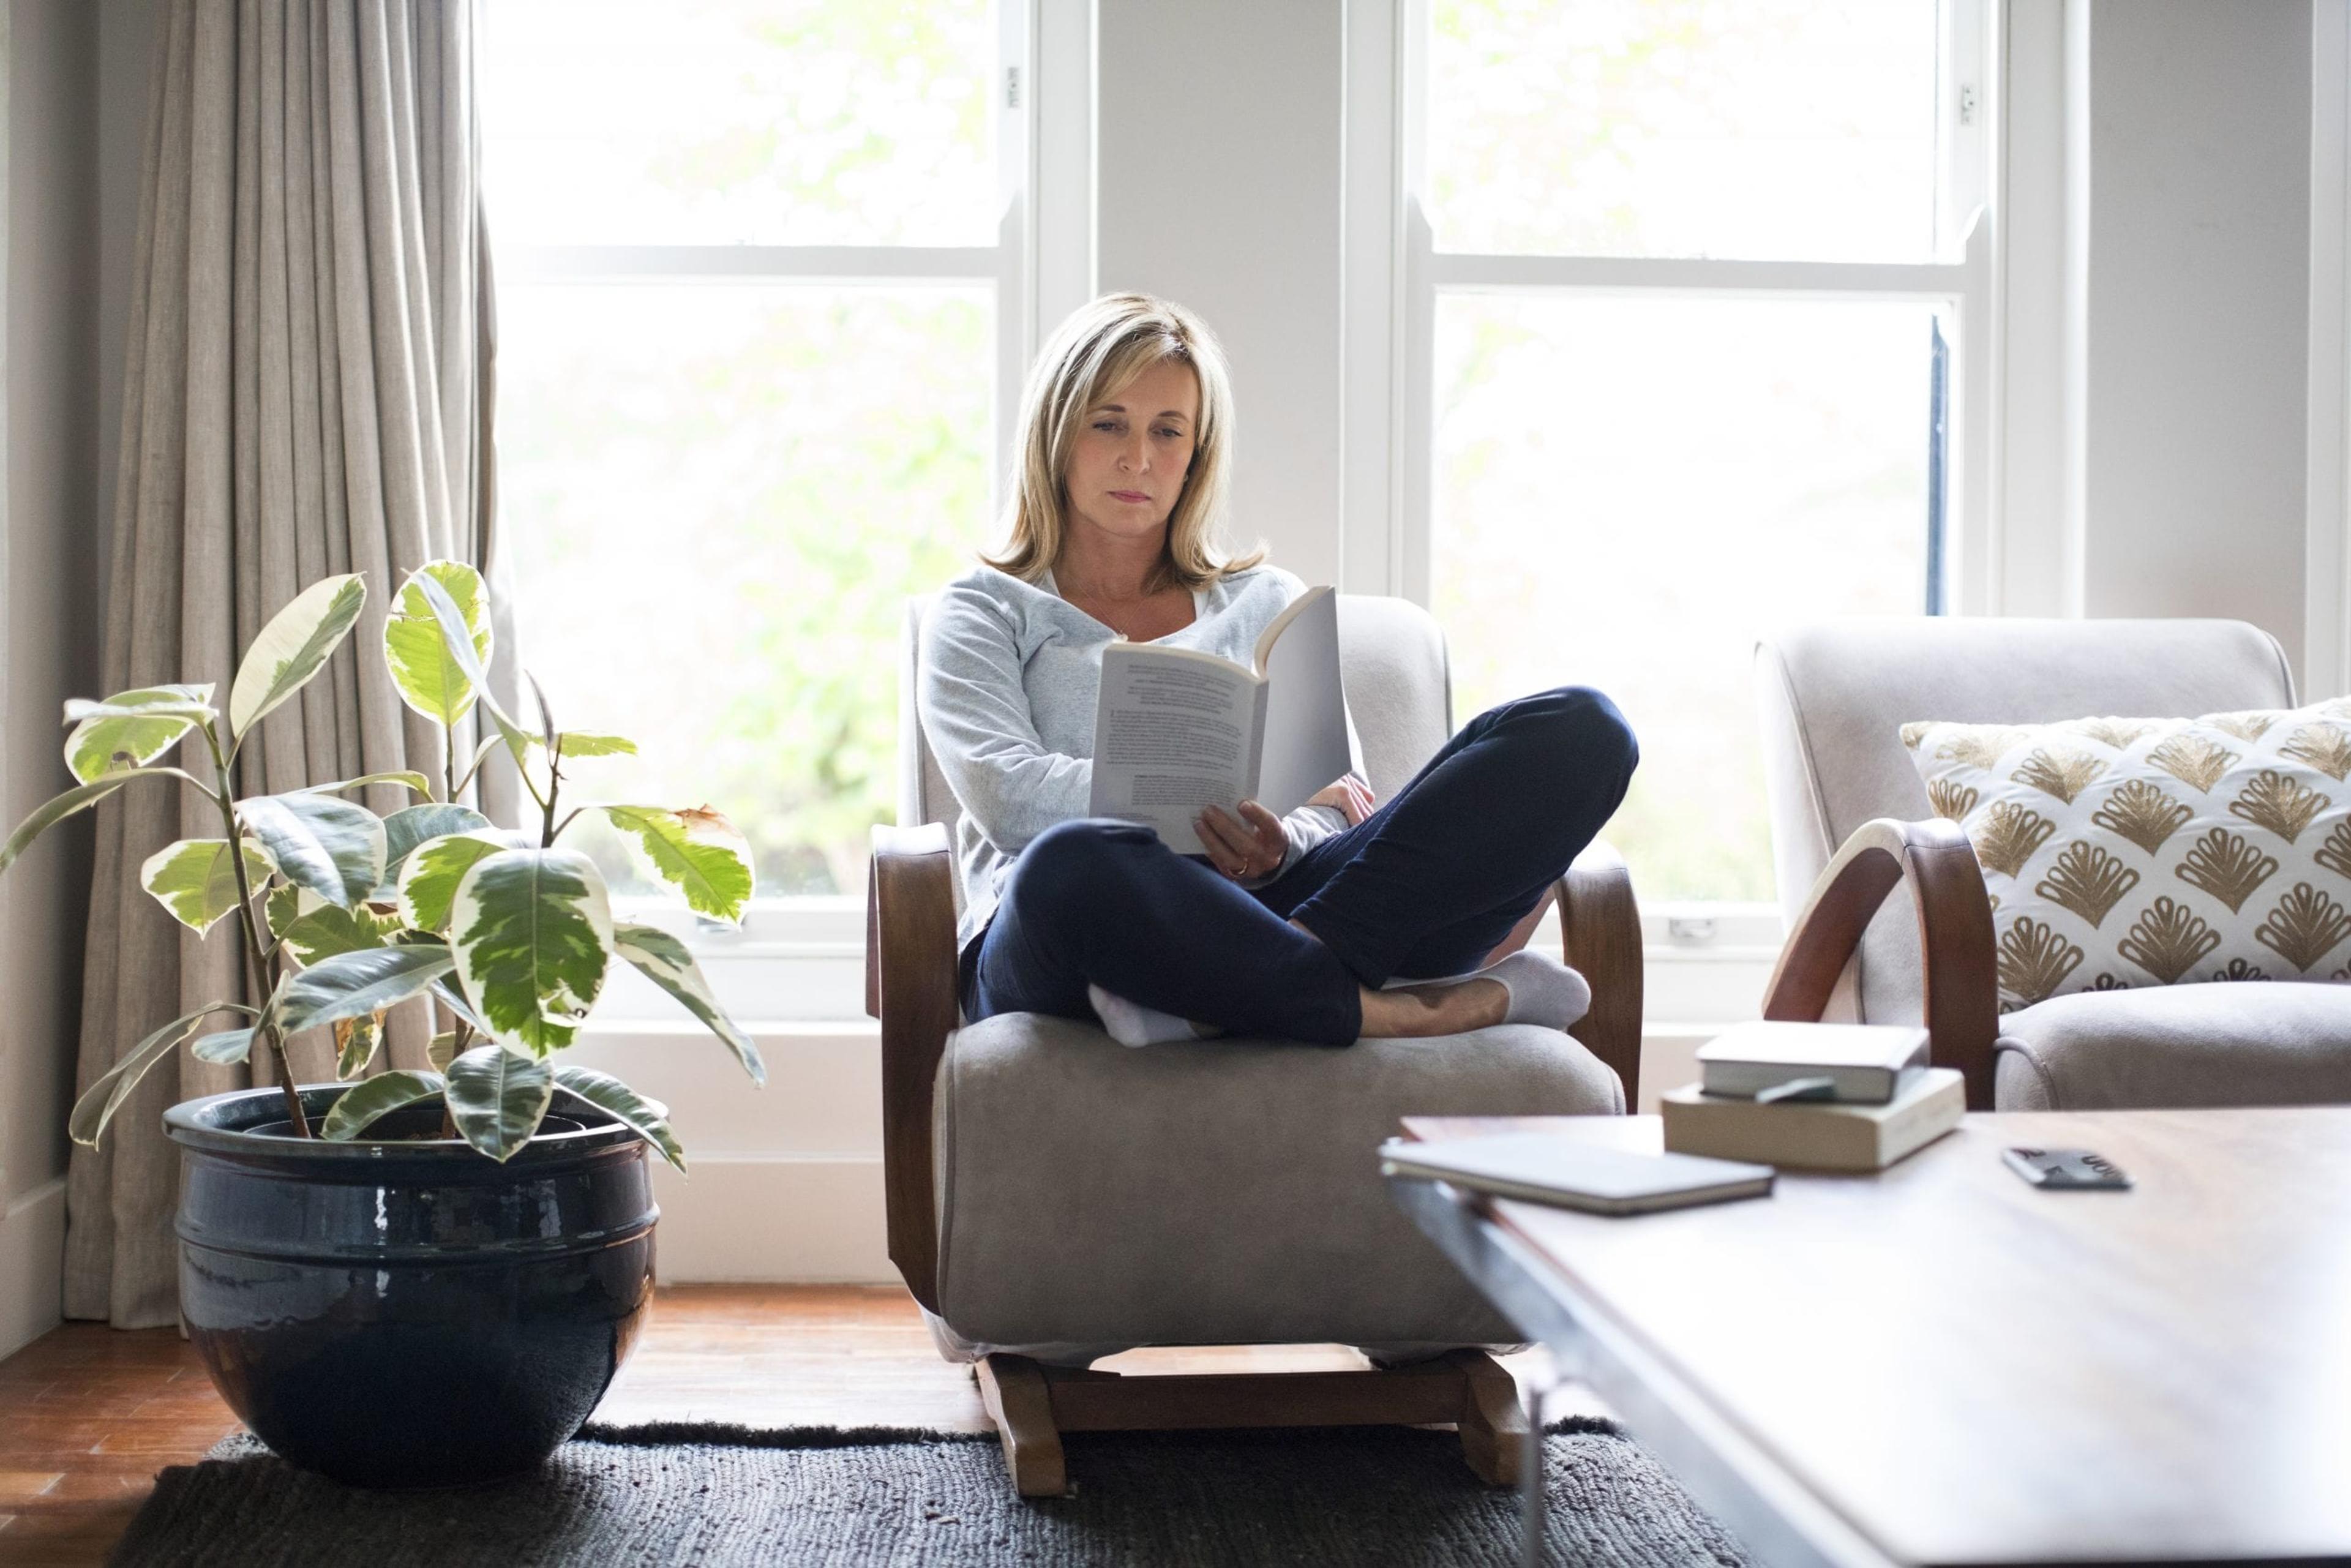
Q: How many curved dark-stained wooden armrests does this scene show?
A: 3